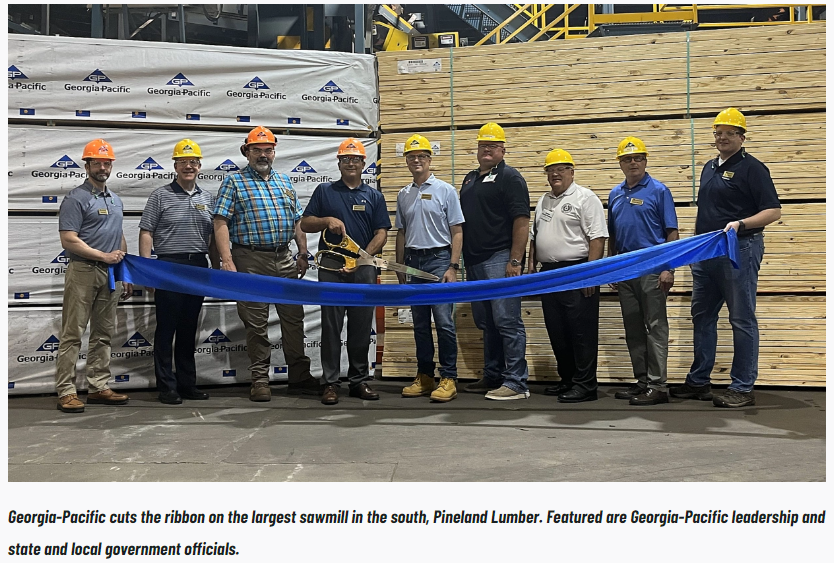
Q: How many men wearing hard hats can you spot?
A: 9